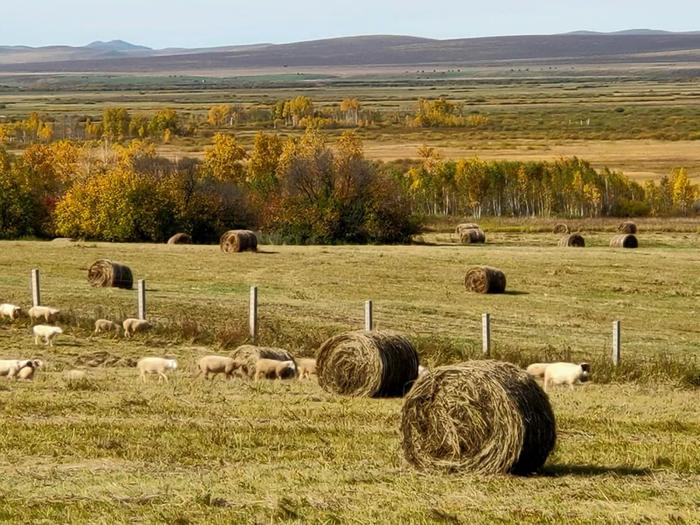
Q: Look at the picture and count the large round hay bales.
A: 13